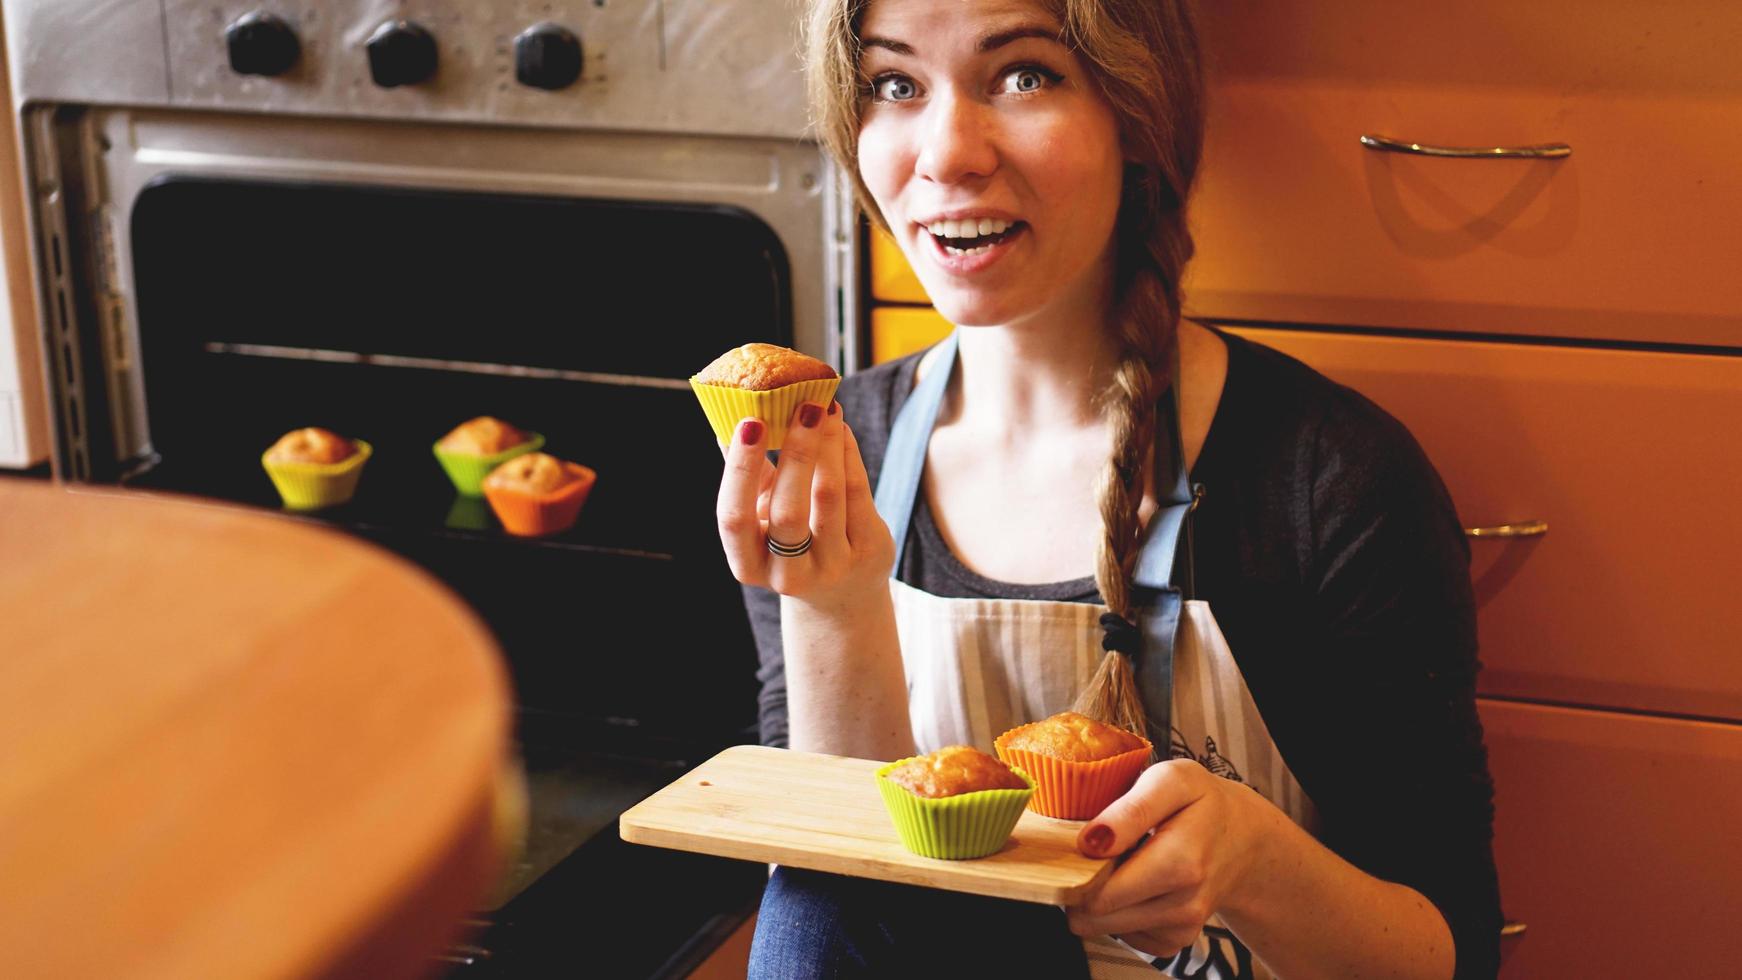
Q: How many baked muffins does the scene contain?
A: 6